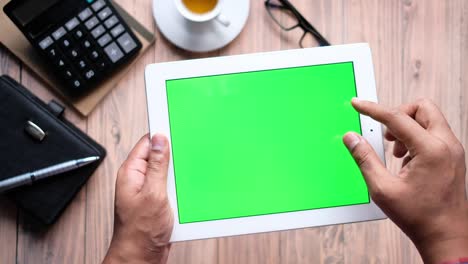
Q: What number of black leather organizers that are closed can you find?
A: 1